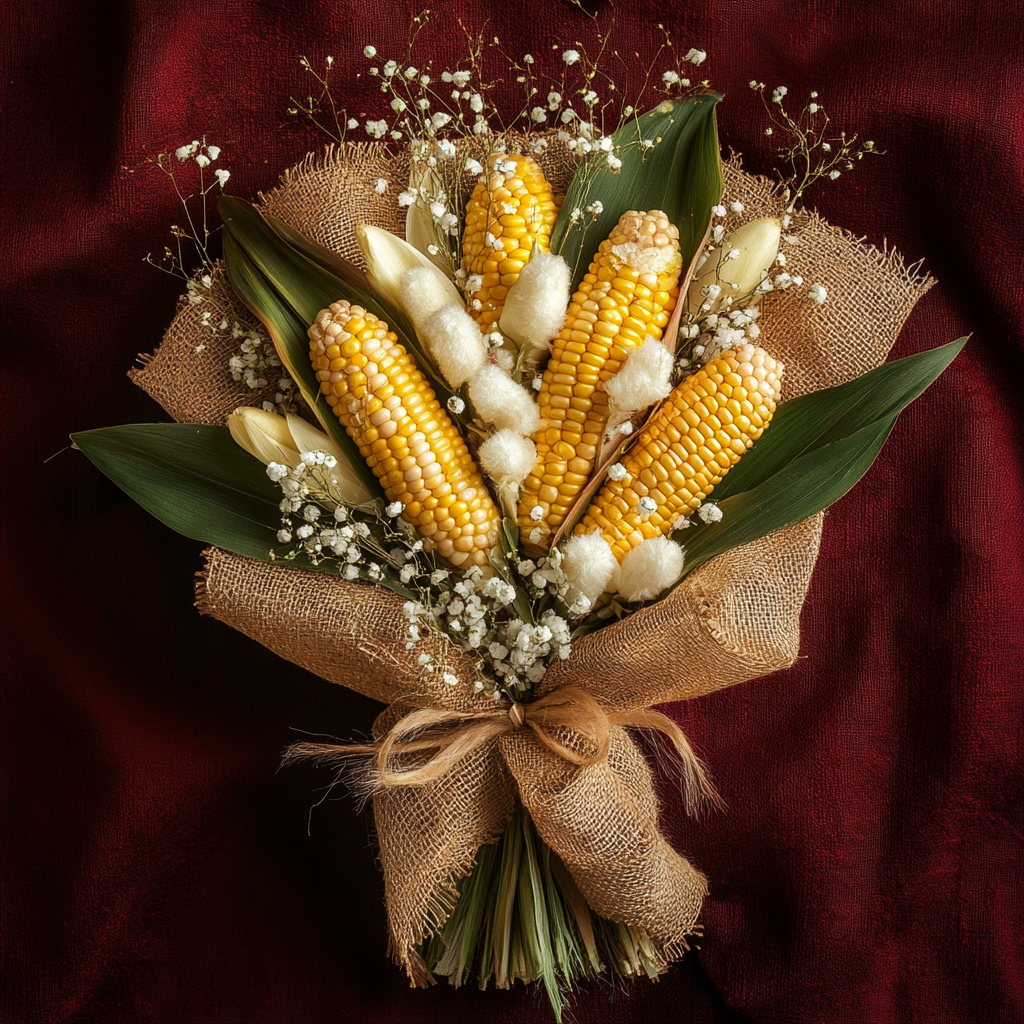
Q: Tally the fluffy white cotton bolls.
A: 8